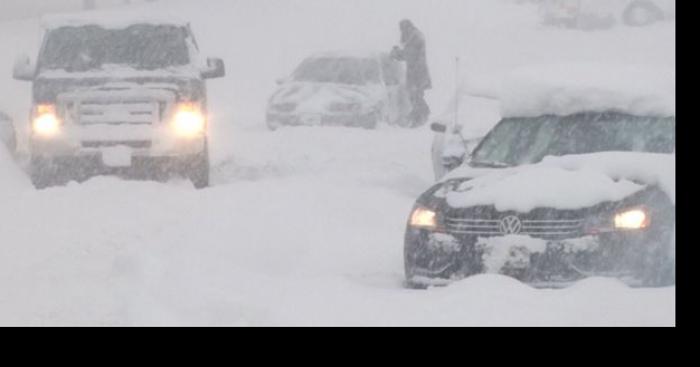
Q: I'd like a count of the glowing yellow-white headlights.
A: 4